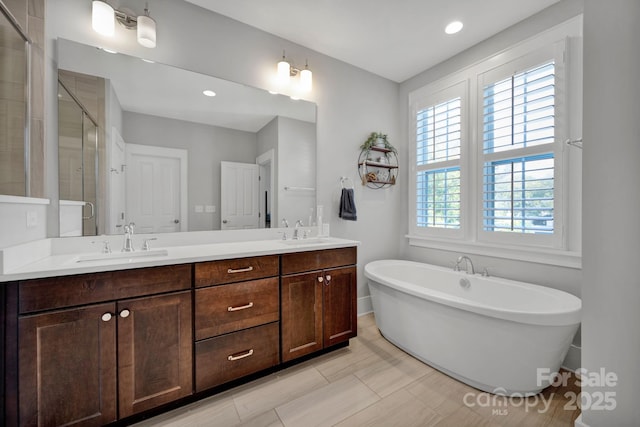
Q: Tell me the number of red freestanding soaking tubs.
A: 0